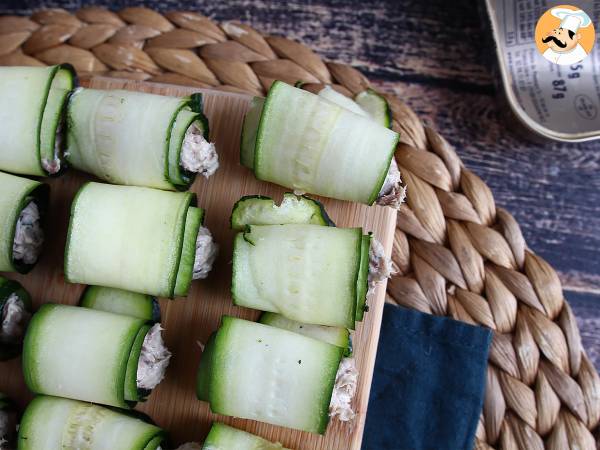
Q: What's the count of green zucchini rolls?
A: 12